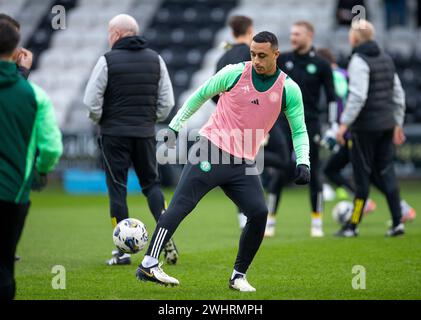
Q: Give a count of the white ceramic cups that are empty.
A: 0